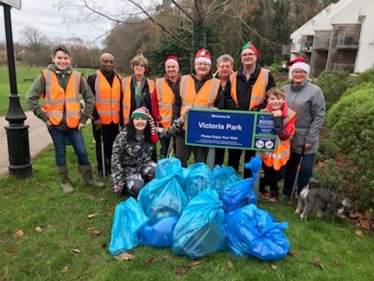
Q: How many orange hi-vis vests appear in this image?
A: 7